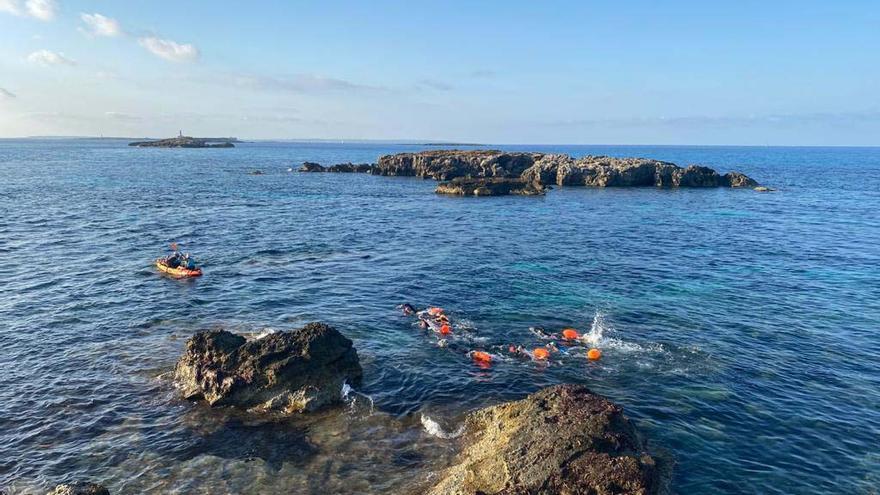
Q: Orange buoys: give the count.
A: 6